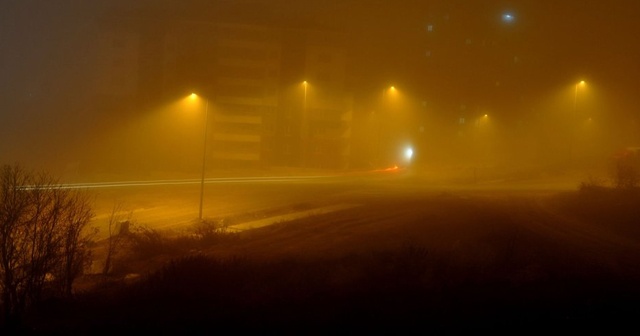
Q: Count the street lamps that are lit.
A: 5